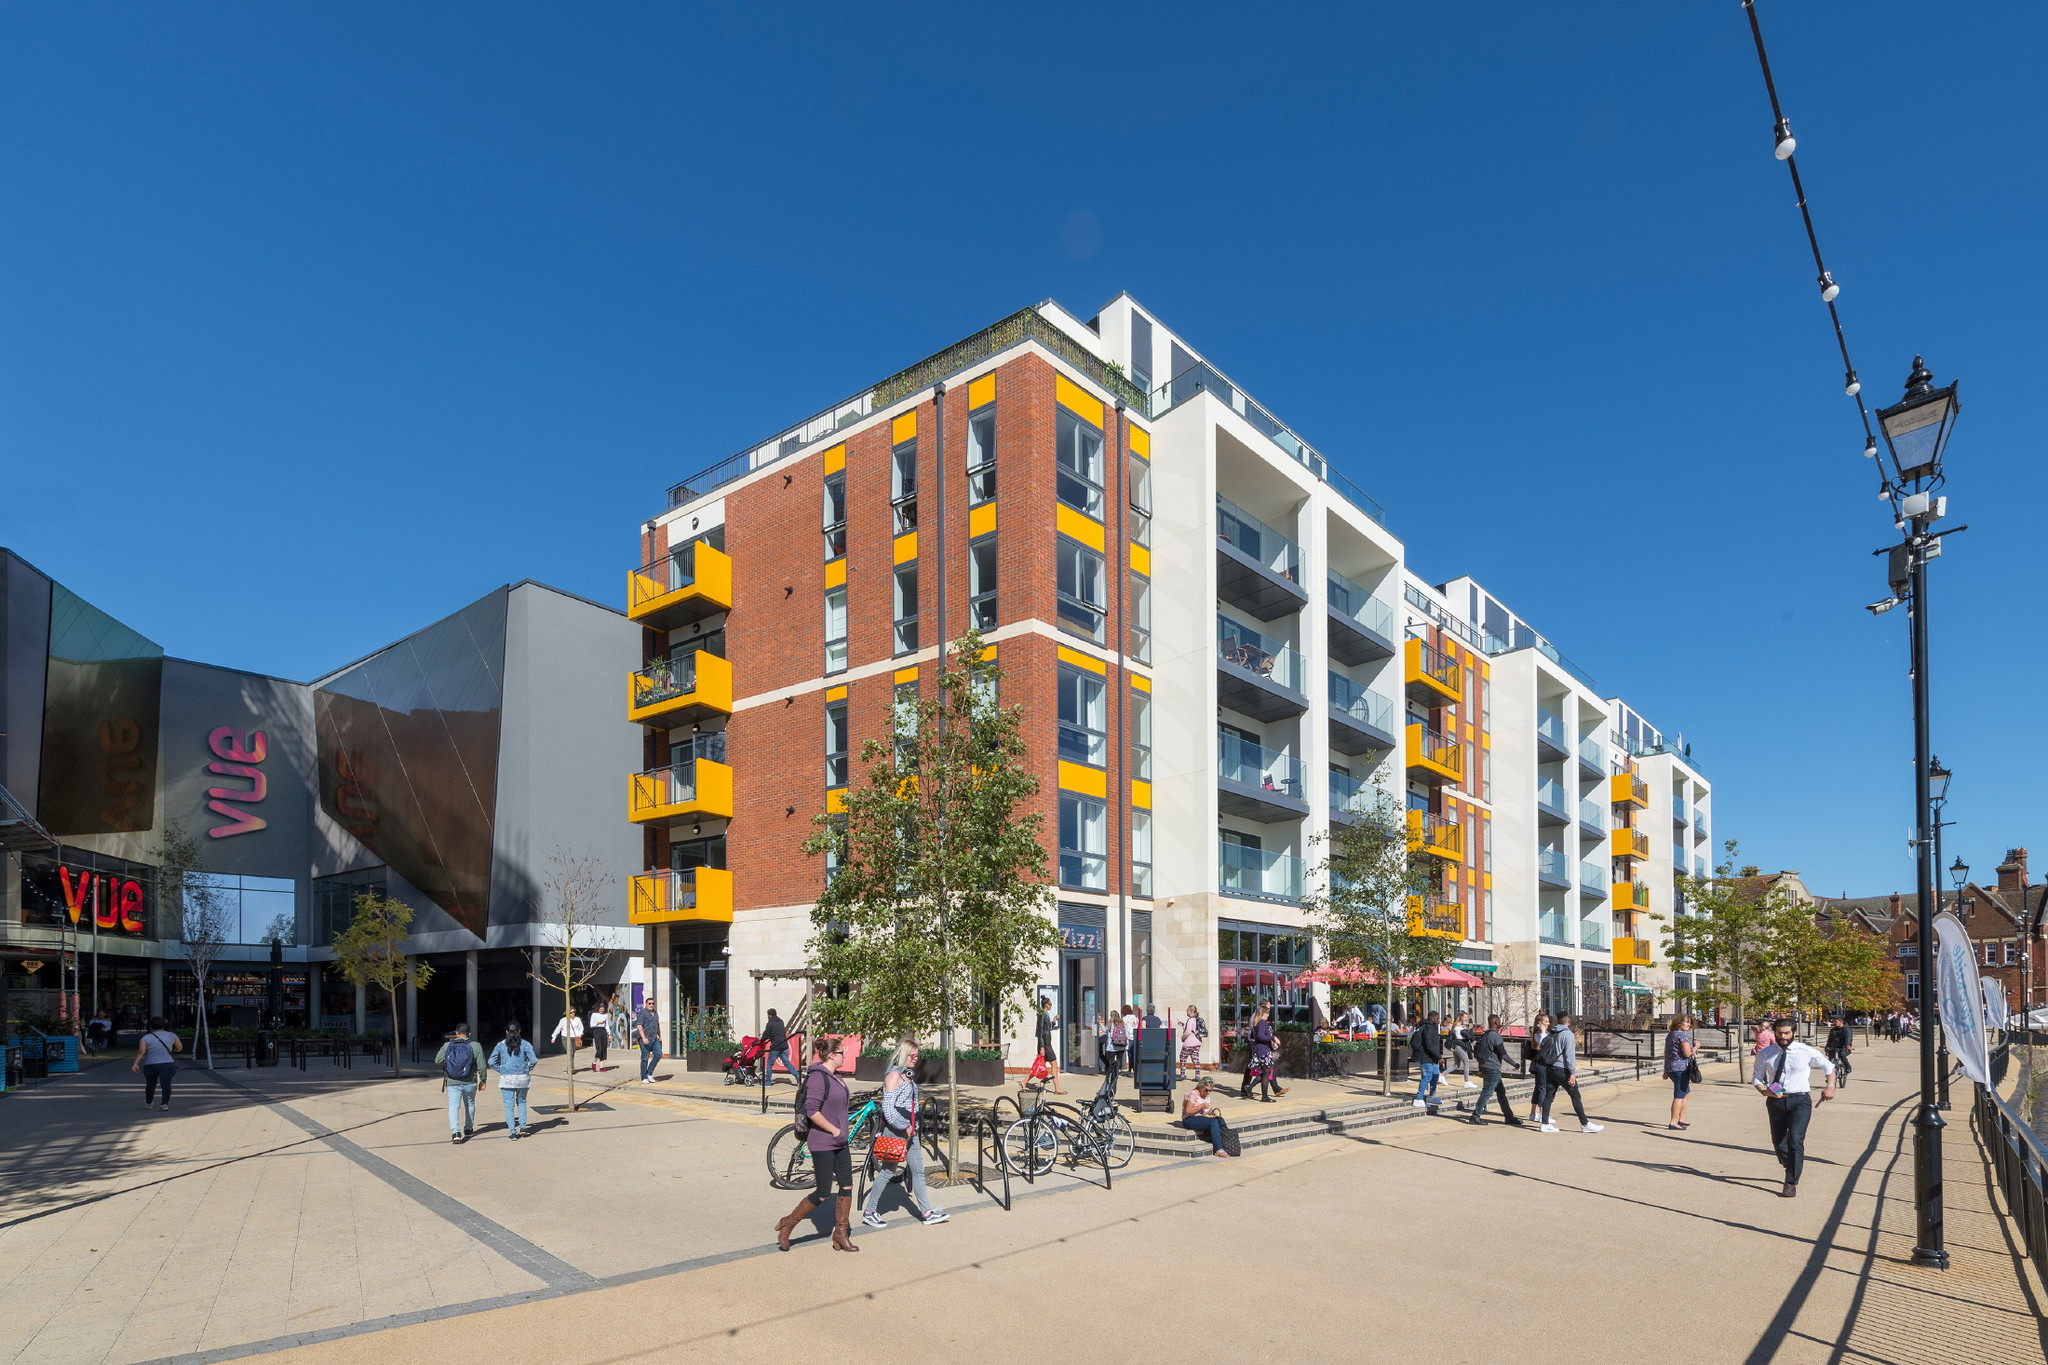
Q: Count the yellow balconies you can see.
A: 12